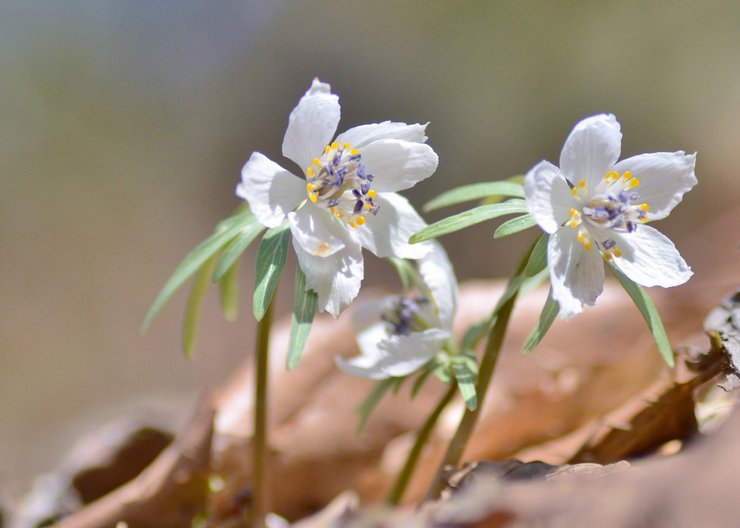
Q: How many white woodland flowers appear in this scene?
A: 3